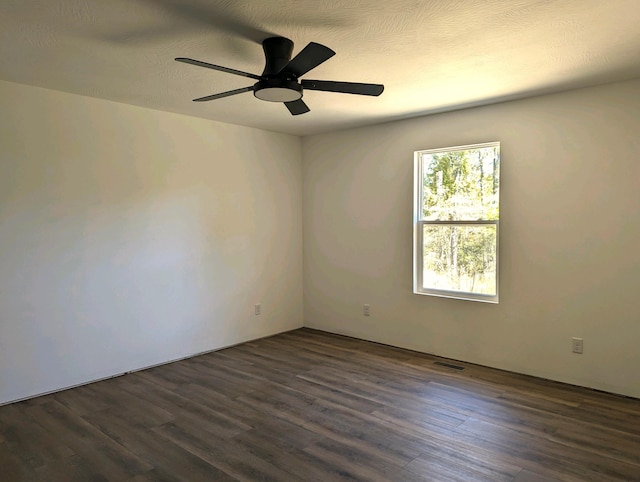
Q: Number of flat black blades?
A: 5